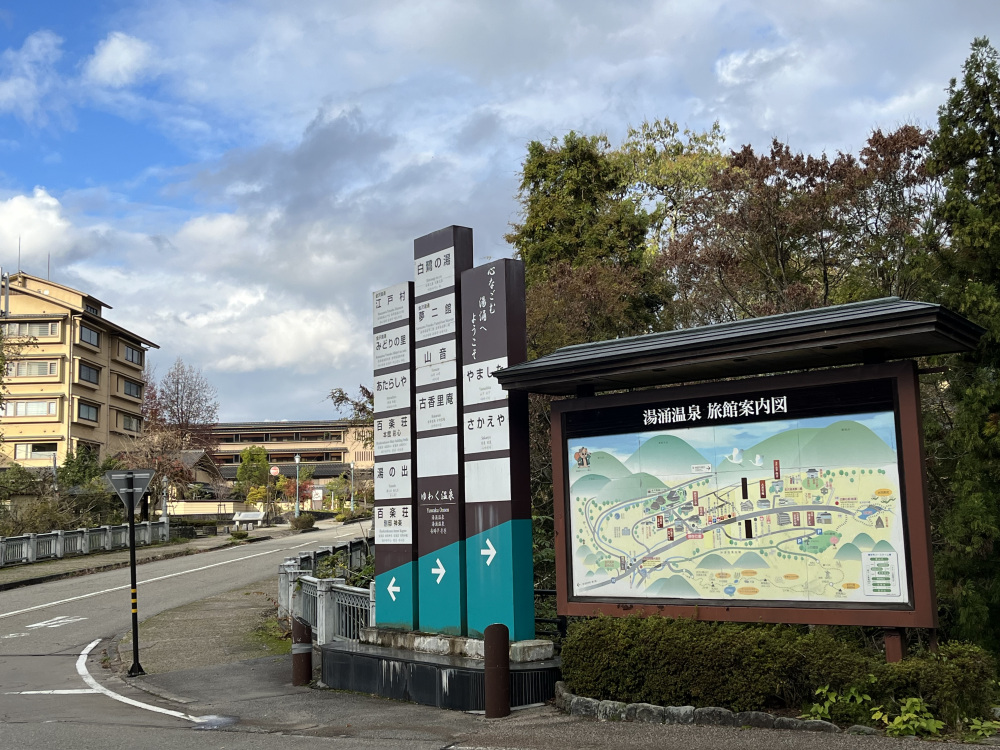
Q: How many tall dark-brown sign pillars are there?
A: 3